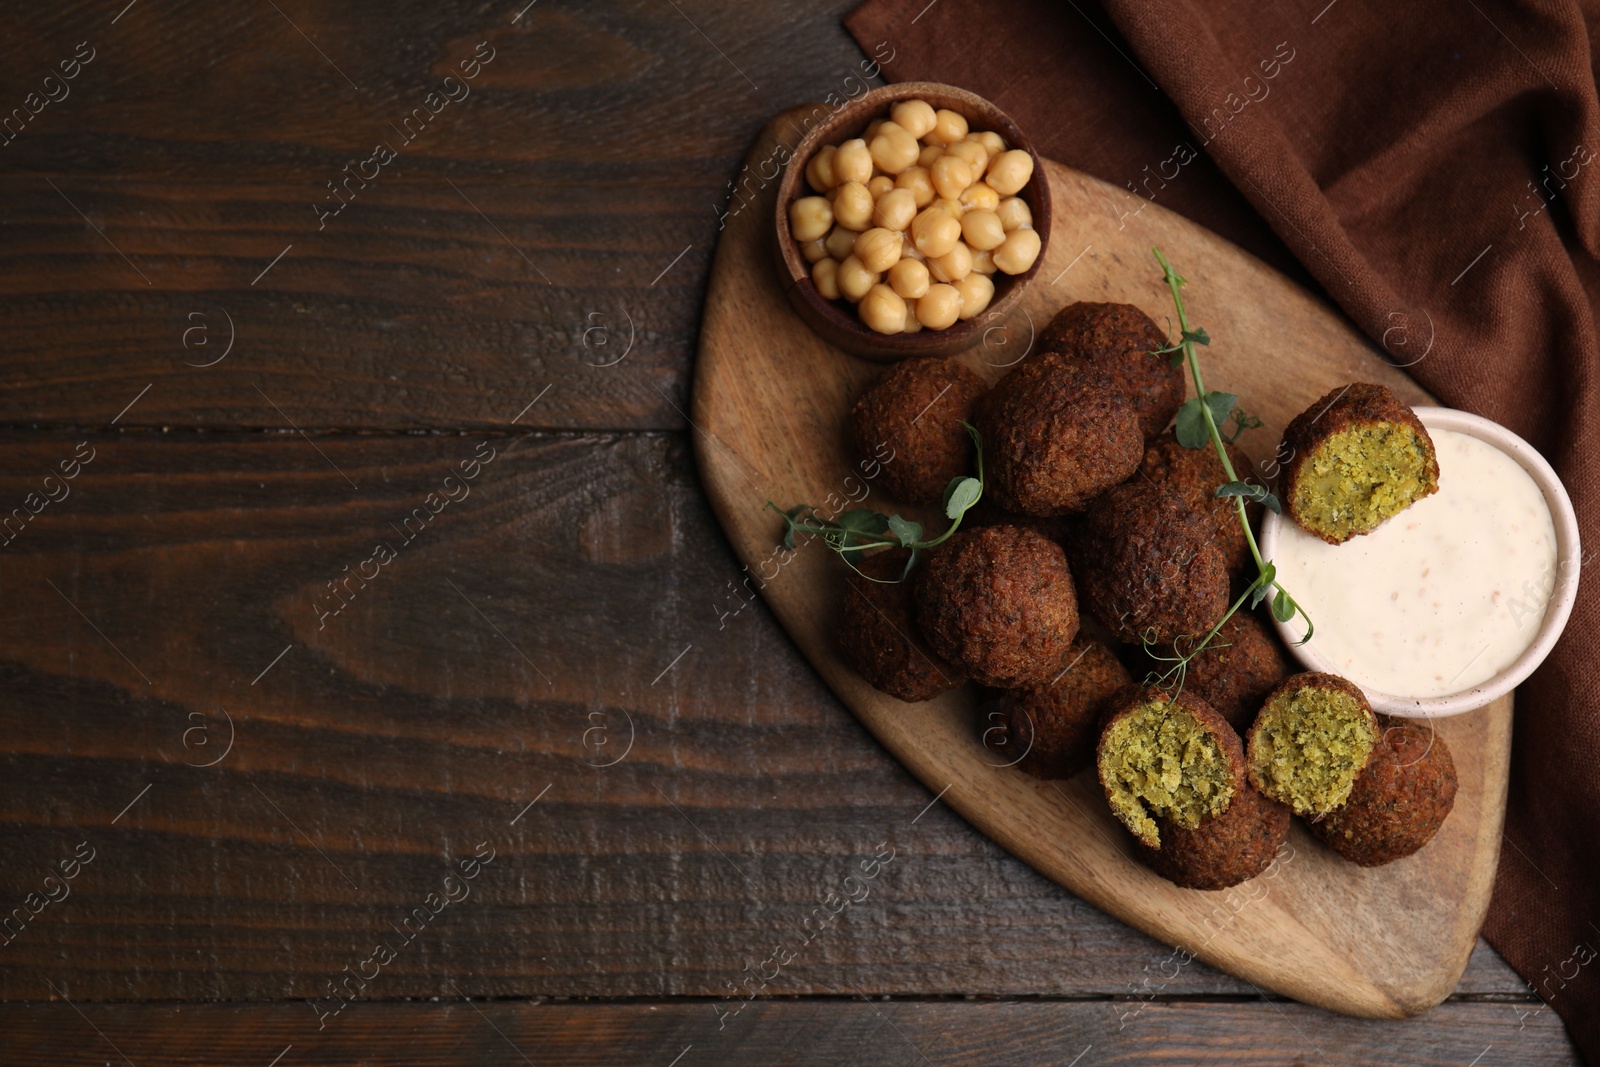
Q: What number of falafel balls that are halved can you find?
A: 3